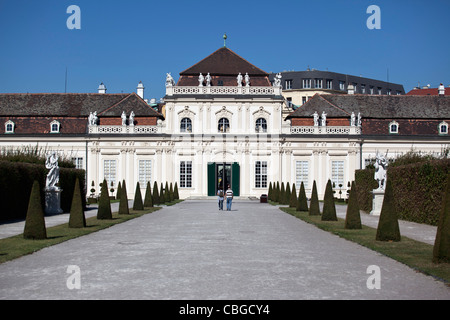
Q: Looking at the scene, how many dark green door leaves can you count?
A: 2